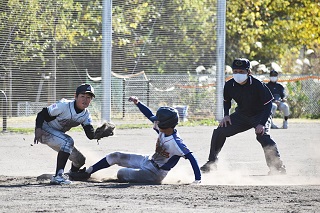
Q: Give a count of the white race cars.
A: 0